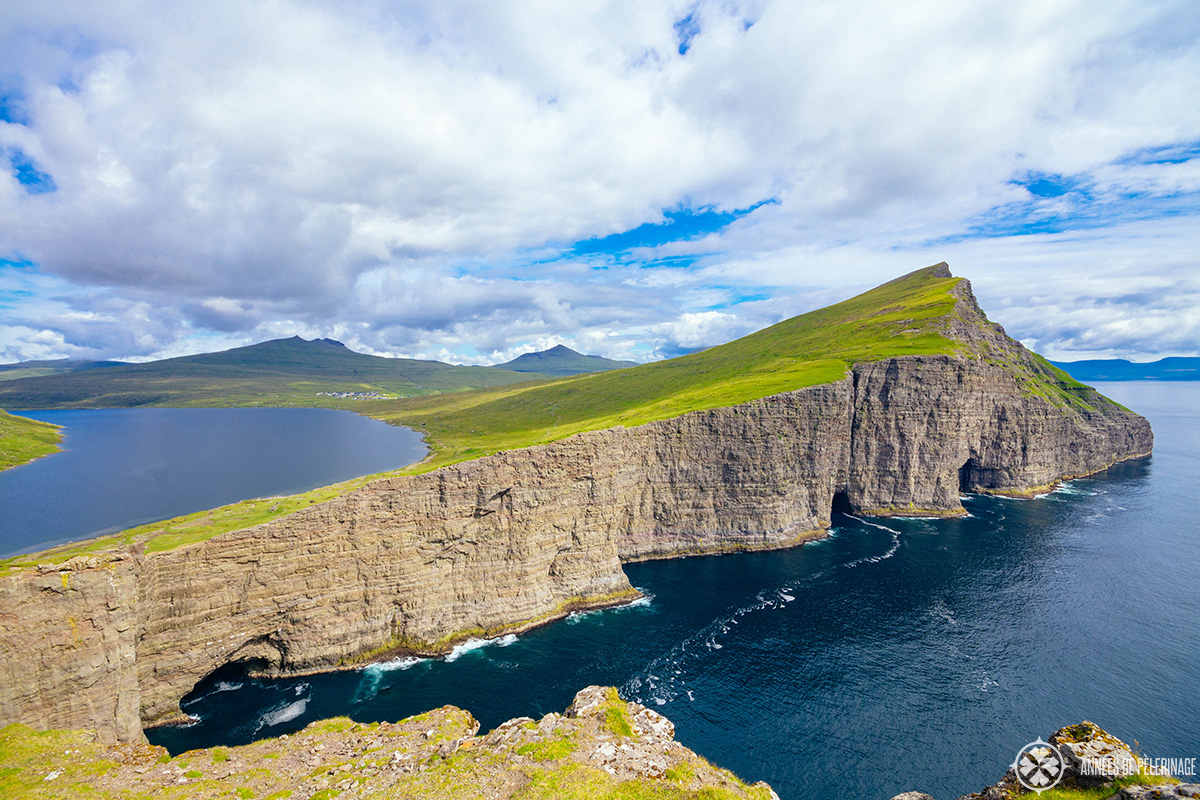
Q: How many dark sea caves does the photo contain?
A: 3